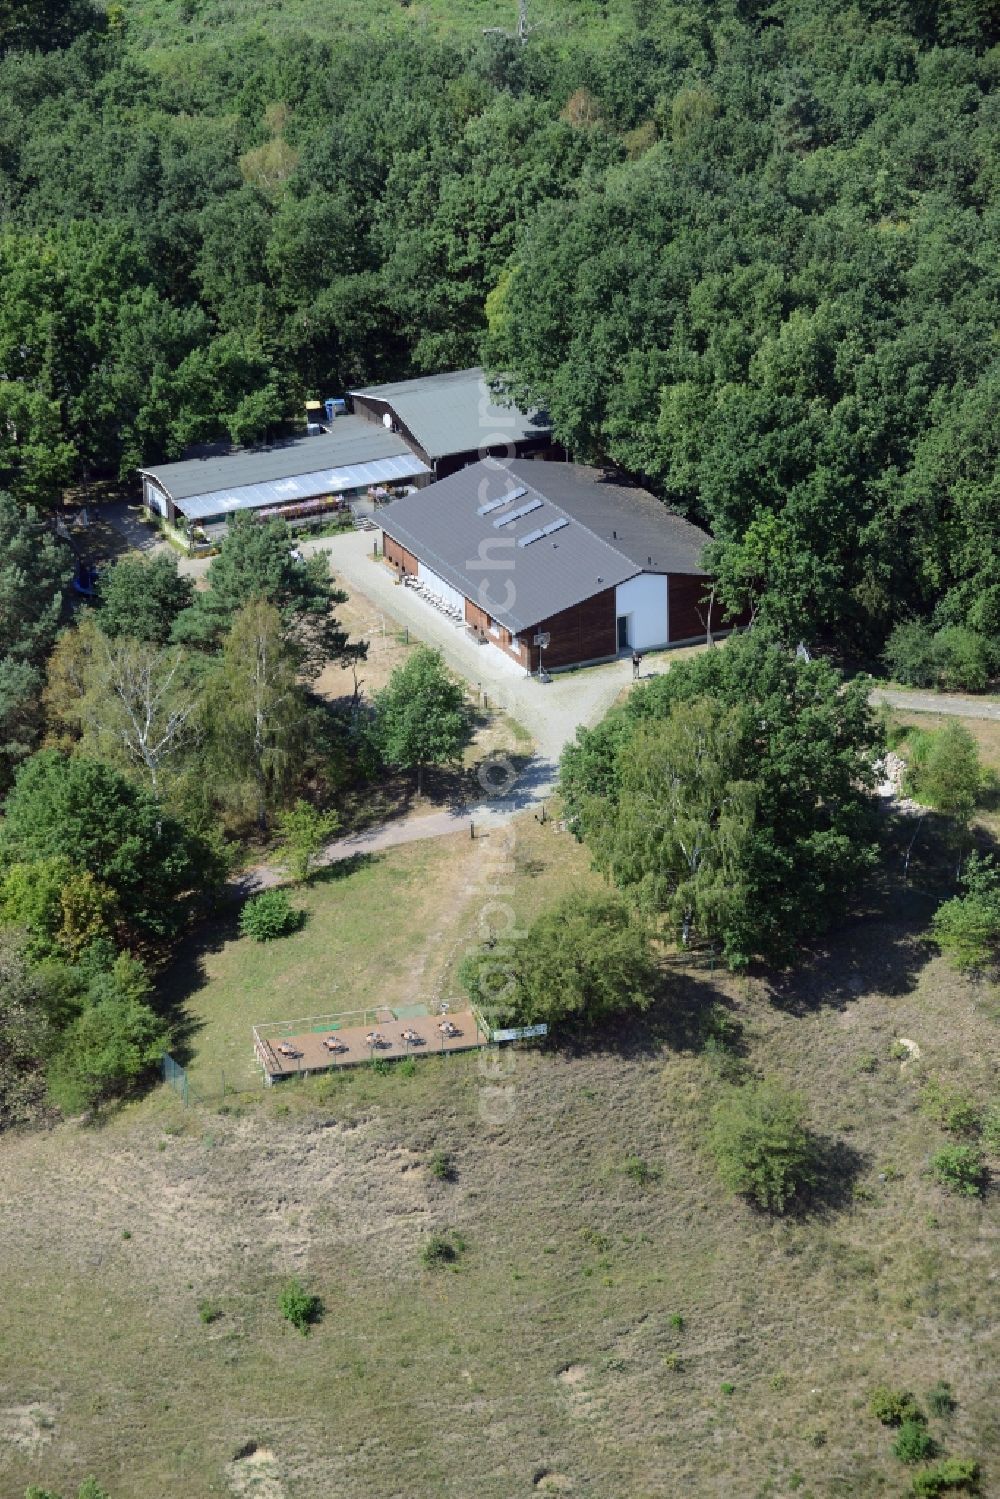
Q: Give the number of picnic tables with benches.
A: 5